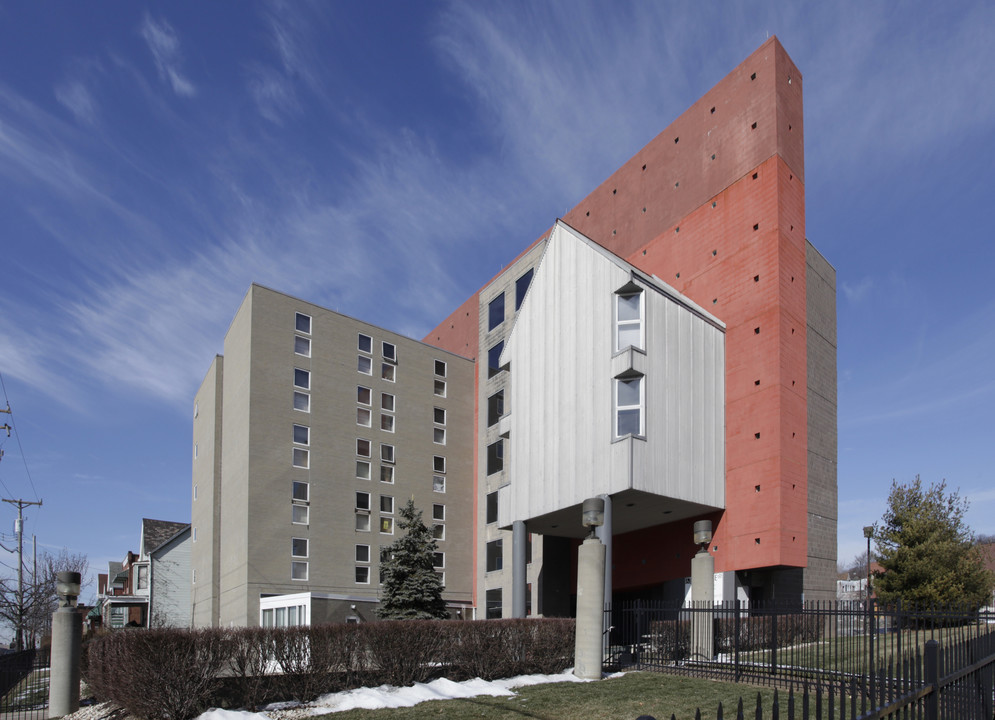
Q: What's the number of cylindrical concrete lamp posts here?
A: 3